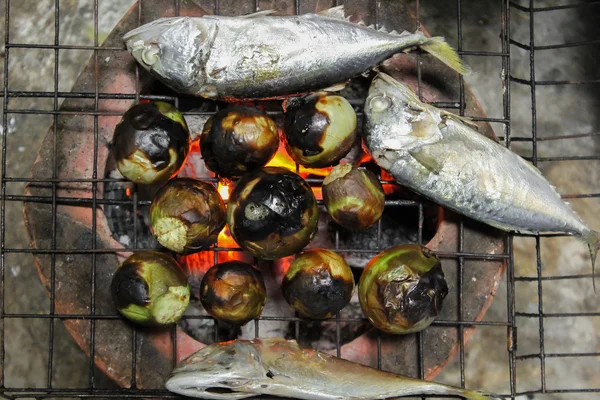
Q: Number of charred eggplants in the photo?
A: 10